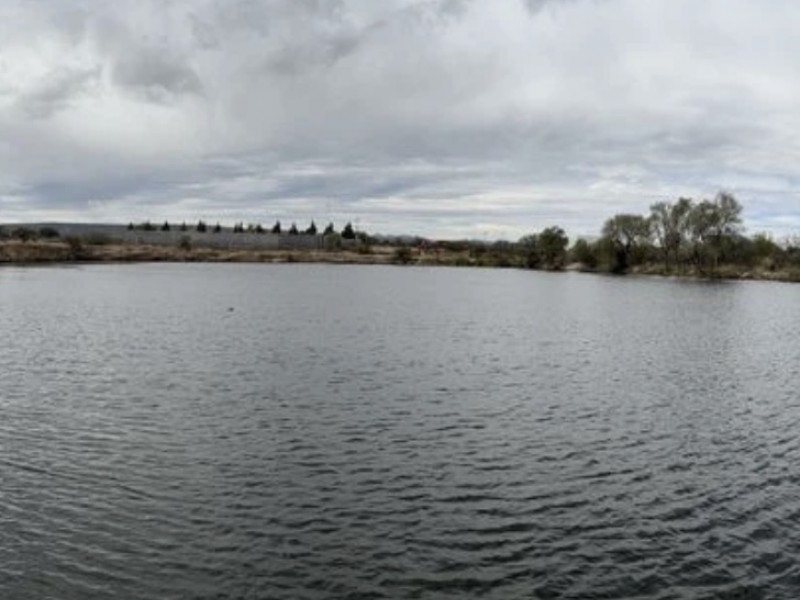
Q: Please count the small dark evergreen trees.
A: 13